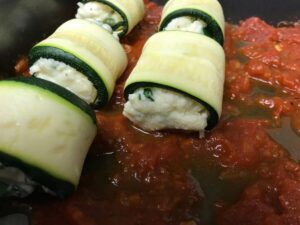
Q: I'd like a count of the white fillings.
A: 5